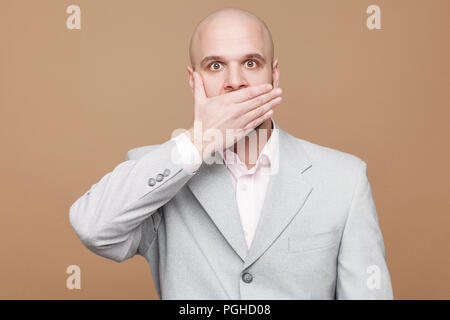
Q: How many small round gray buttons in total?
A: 4